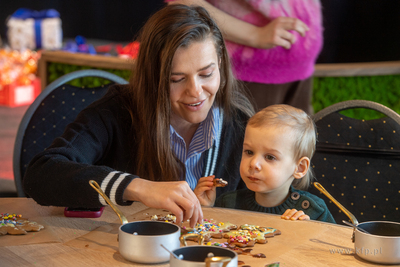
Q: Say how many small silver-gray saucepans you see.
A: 3